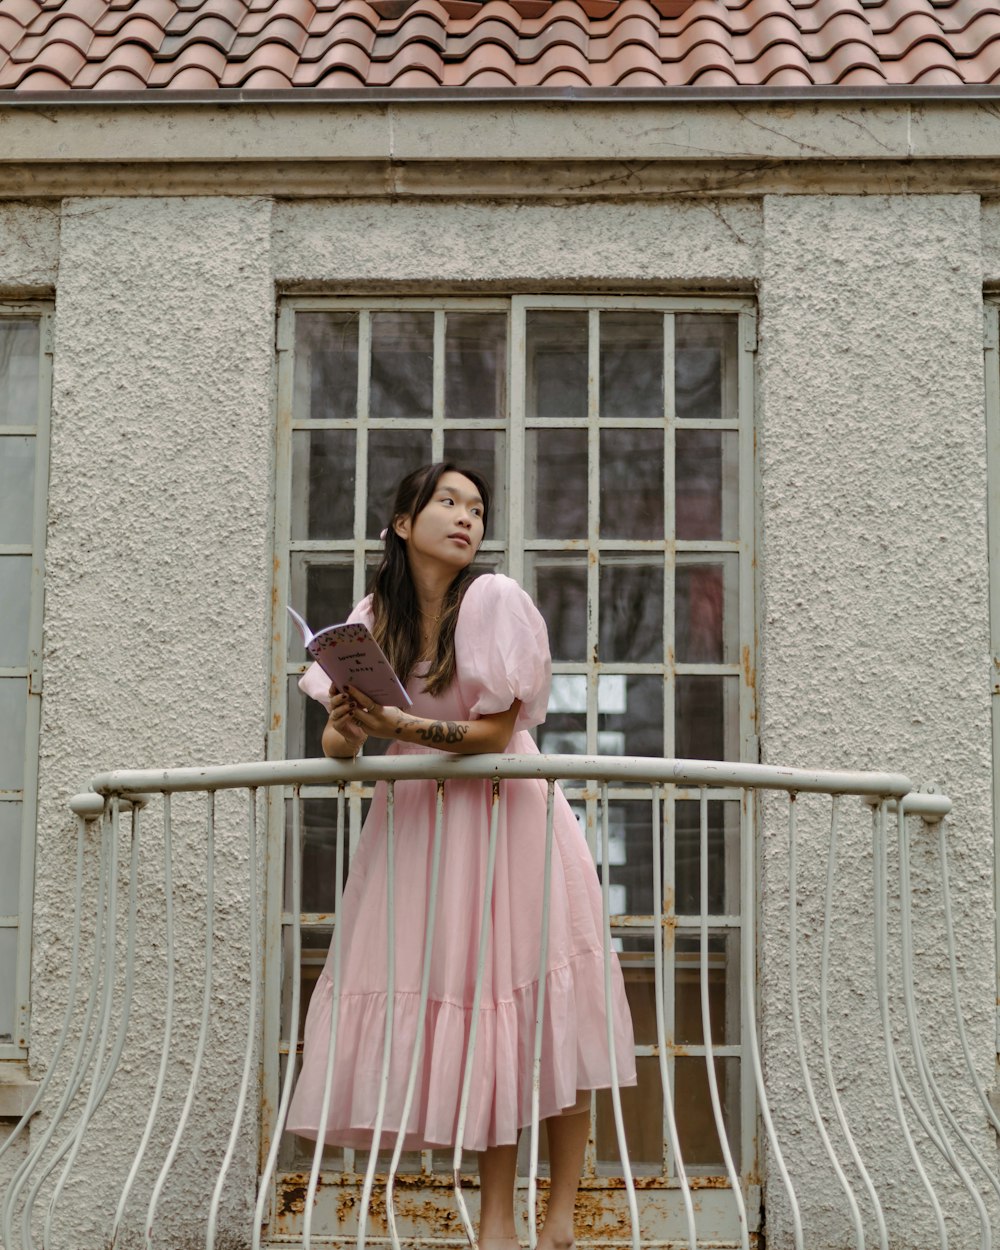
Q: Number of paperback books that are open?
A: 1